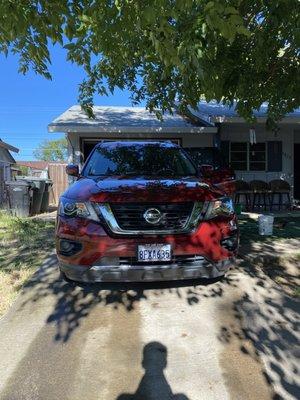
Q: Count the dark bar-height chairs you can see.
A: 3